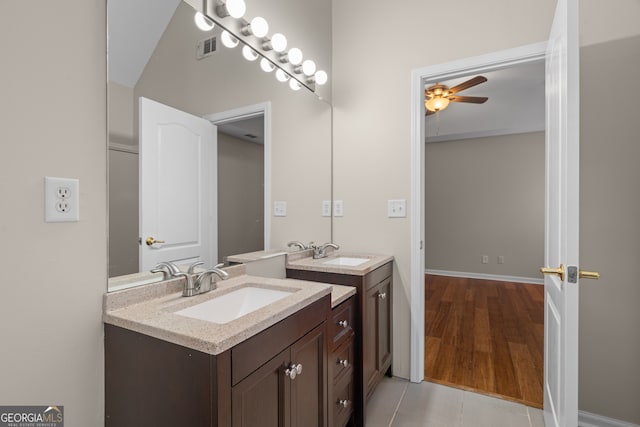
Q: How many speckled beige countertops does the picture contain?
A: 3